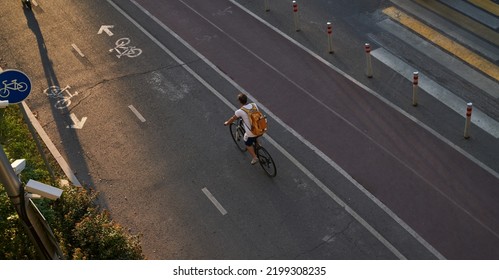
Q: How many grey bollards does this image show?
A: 6